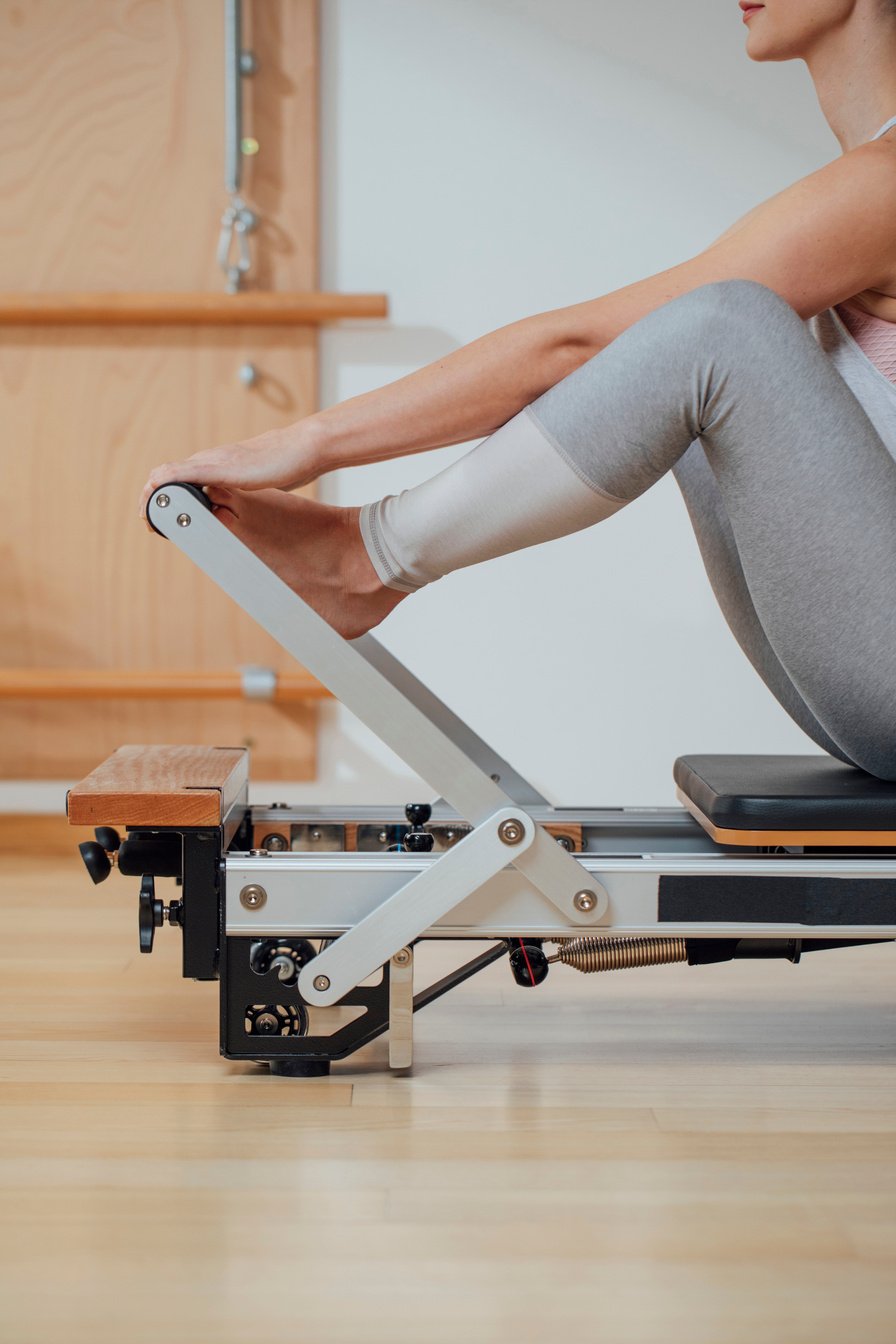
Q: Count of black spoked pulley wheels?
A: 2